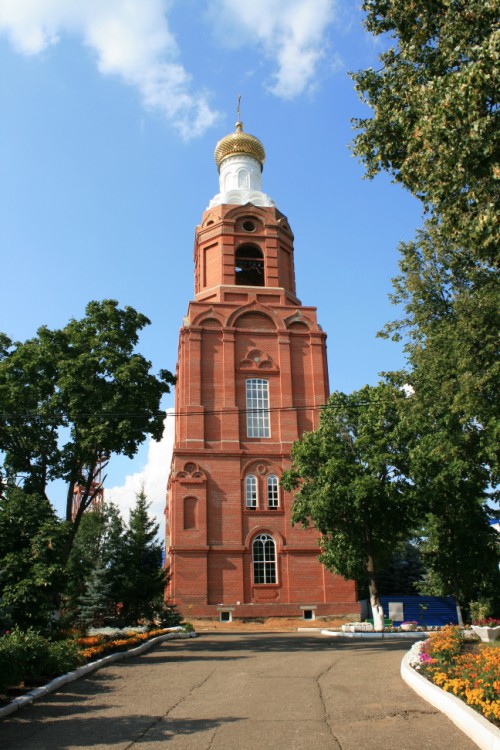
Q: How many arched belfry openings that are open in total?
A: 1